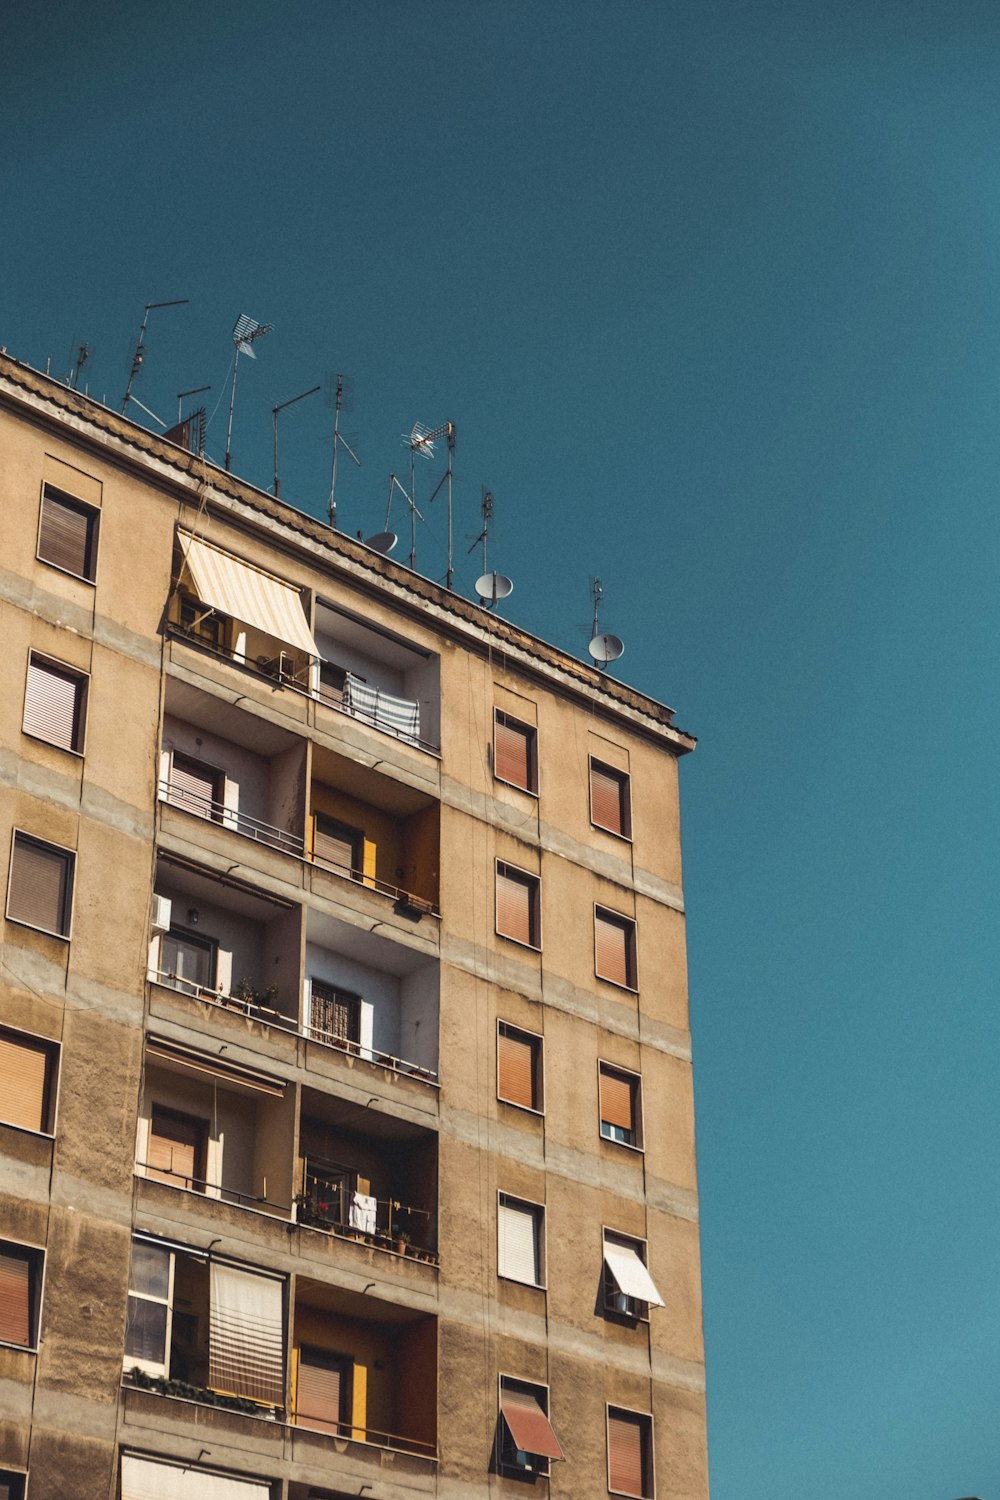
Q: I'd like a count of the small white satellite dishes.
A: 3